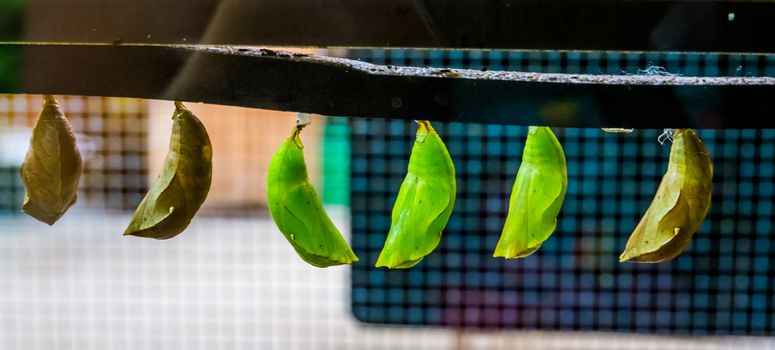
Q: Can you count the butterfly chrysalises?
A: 6